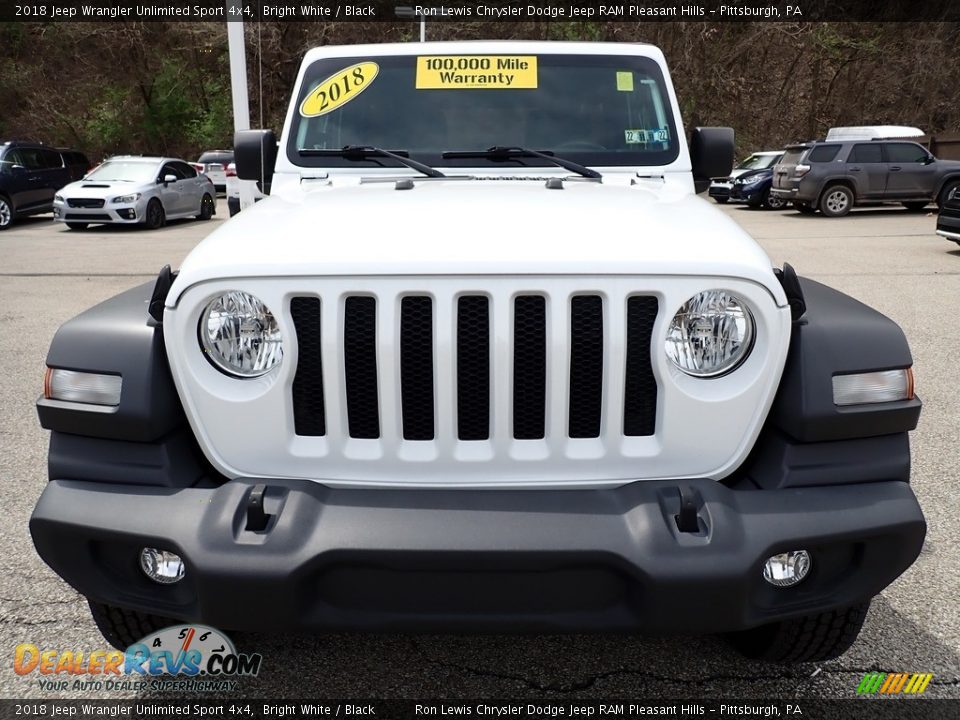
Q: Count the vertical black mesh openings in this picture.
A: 7